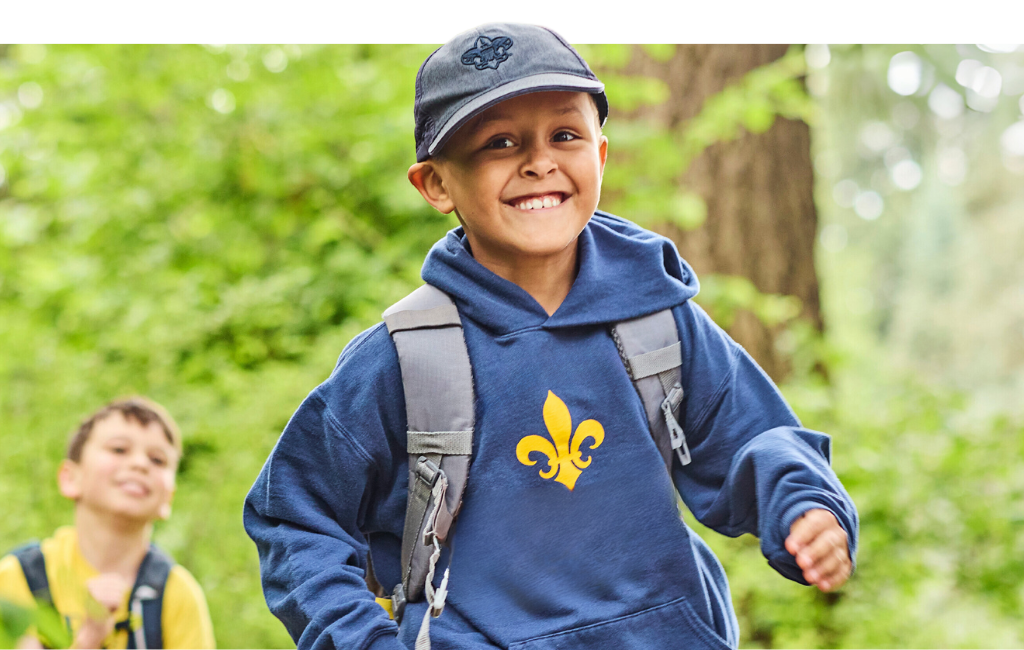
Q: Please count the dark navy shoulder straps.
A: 2